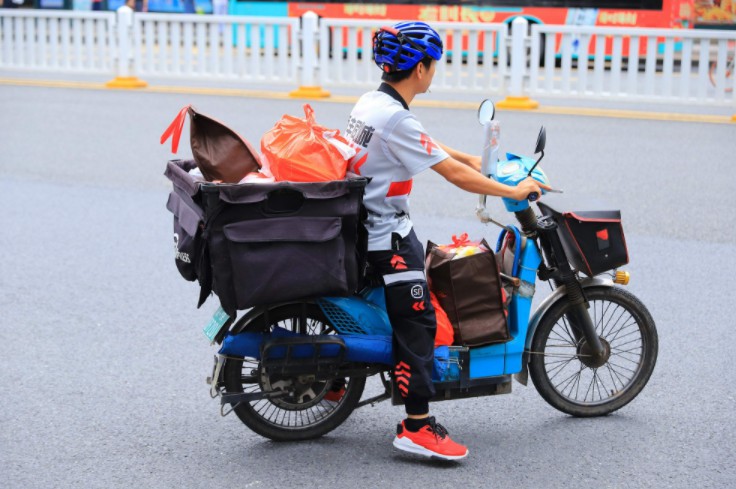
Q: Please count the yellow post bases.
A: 3